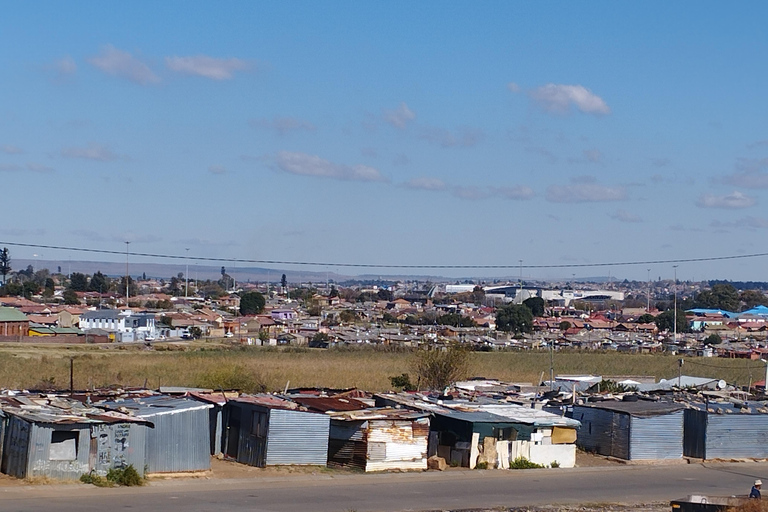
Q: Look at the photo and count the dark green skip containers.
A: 1